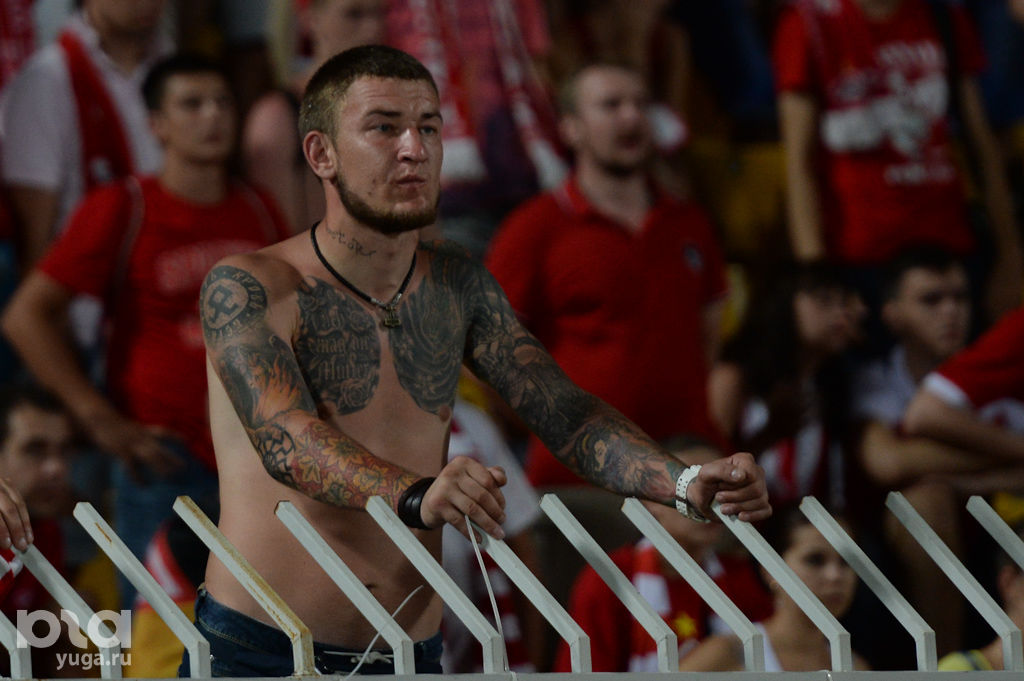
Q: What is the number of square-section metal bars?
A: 13